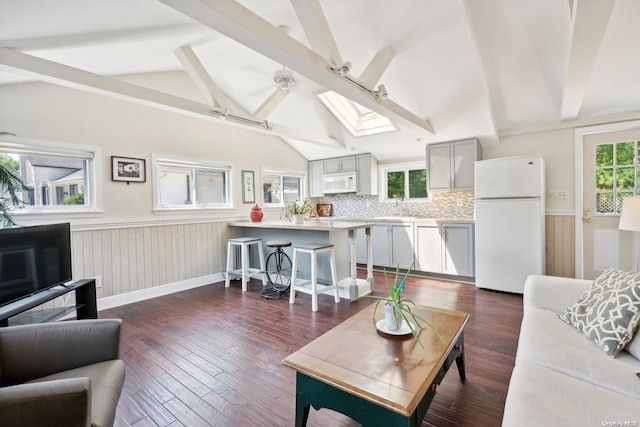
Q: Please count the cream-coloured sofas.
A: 1